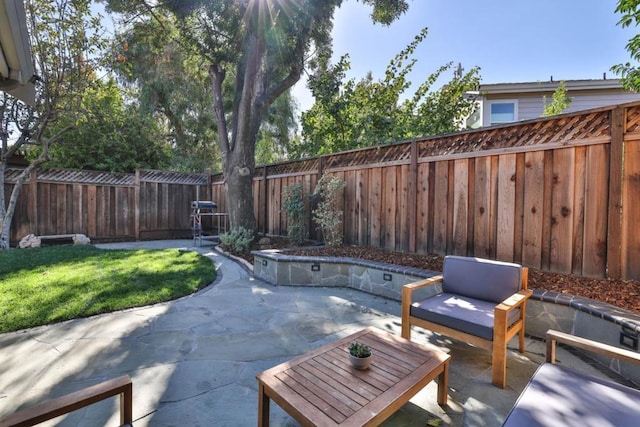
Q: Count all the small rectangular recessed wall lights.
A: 4